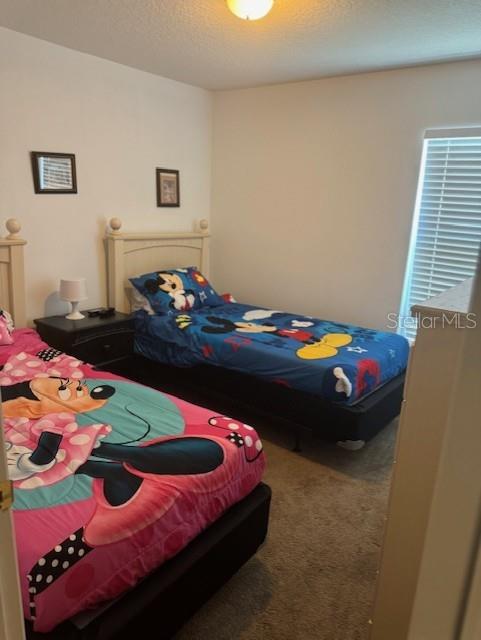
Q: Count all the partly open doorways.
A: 1